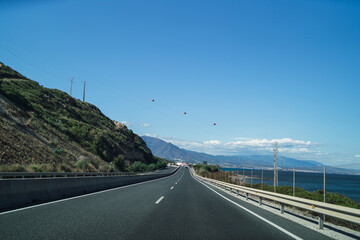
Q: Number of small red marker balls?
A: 3